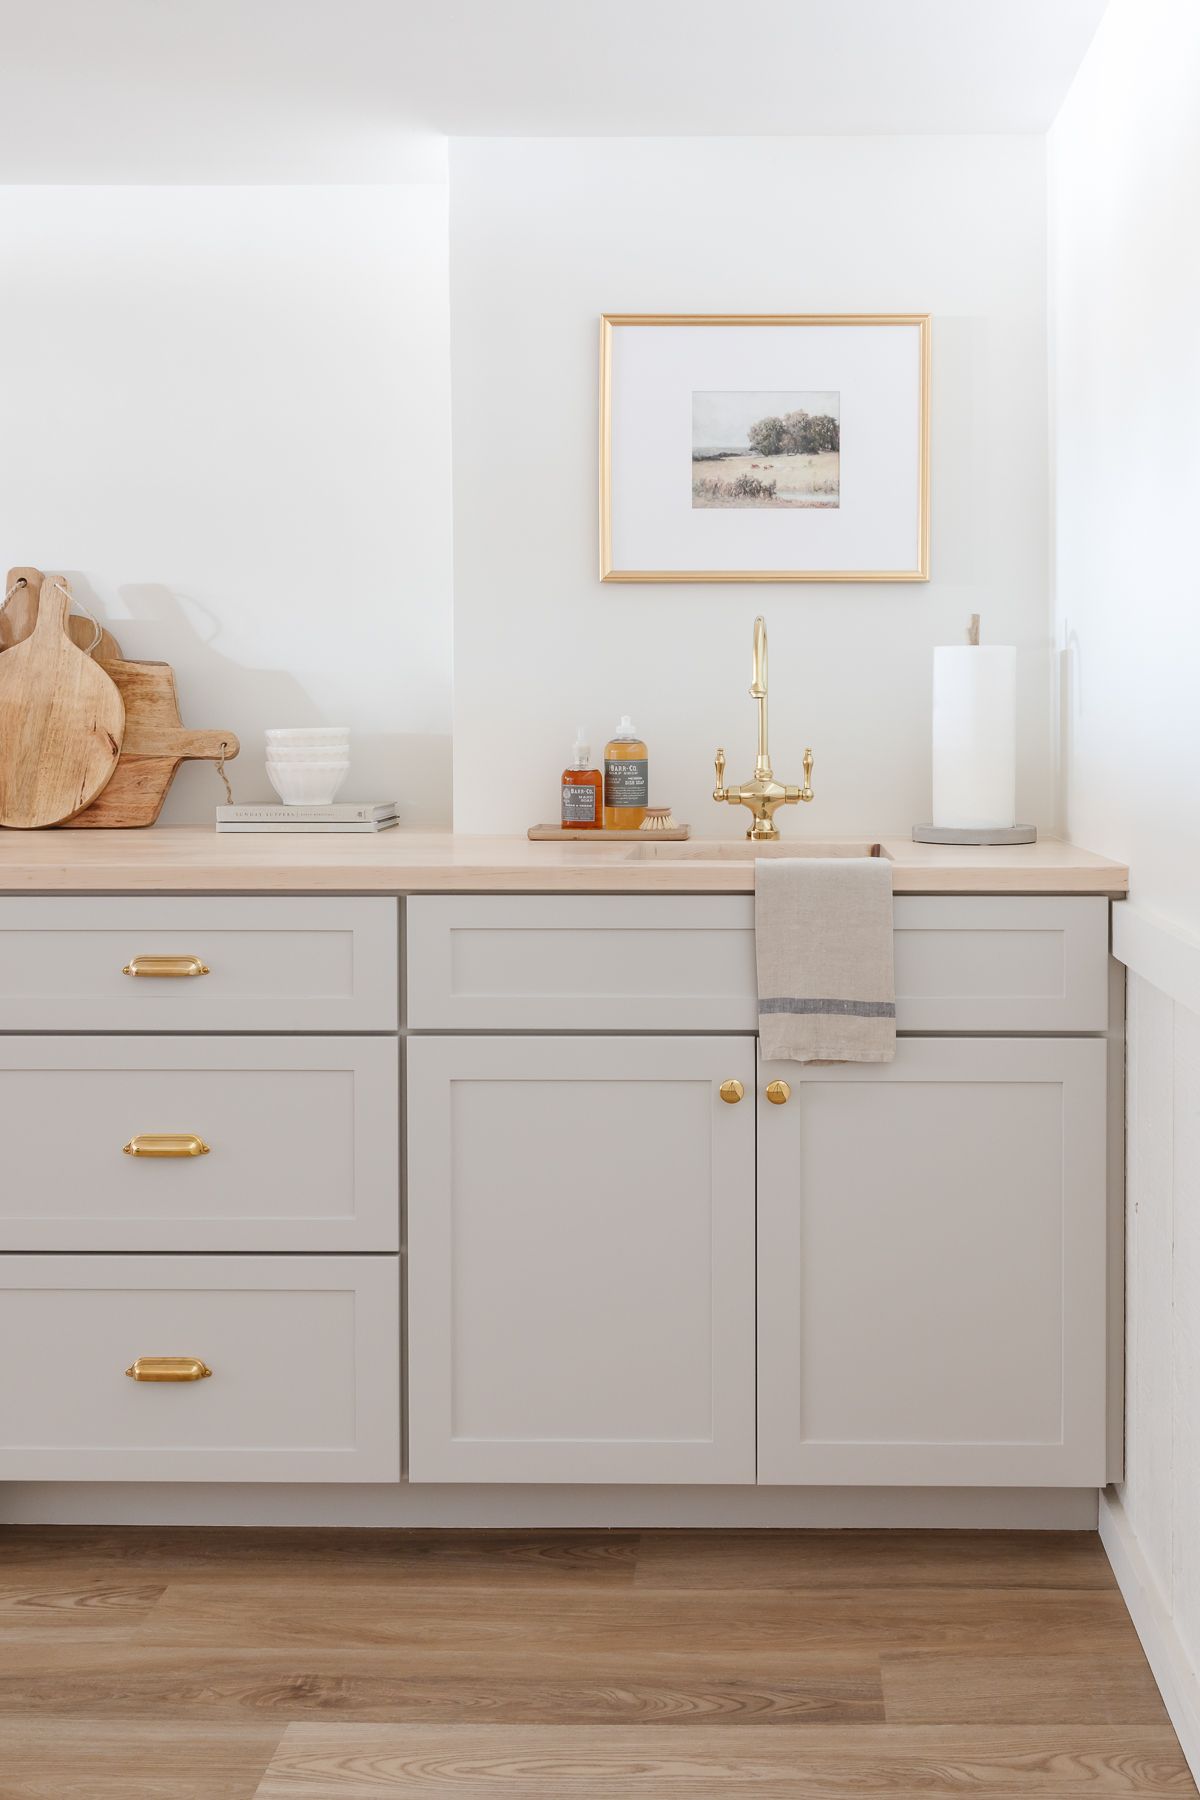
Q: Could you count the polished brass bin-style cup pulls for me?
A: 3